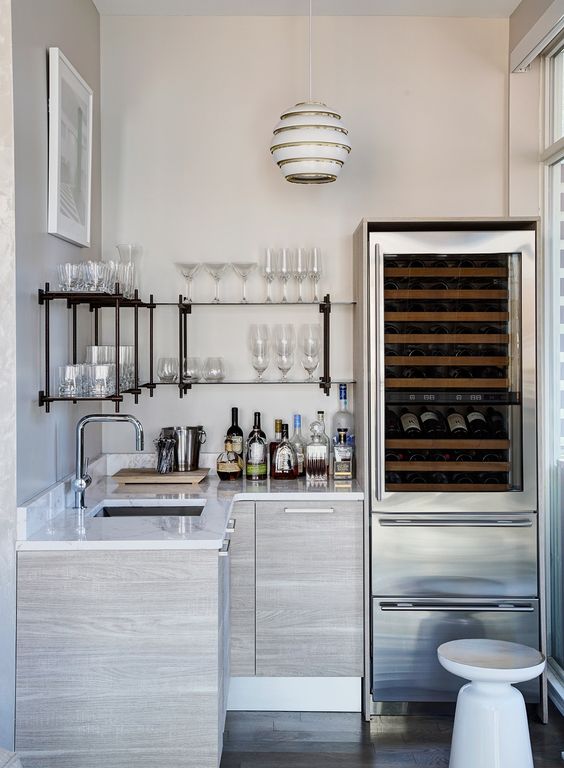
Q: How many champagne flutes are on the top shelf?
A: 4